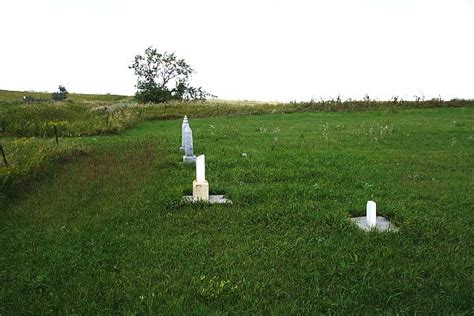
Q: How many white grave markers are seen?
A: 4